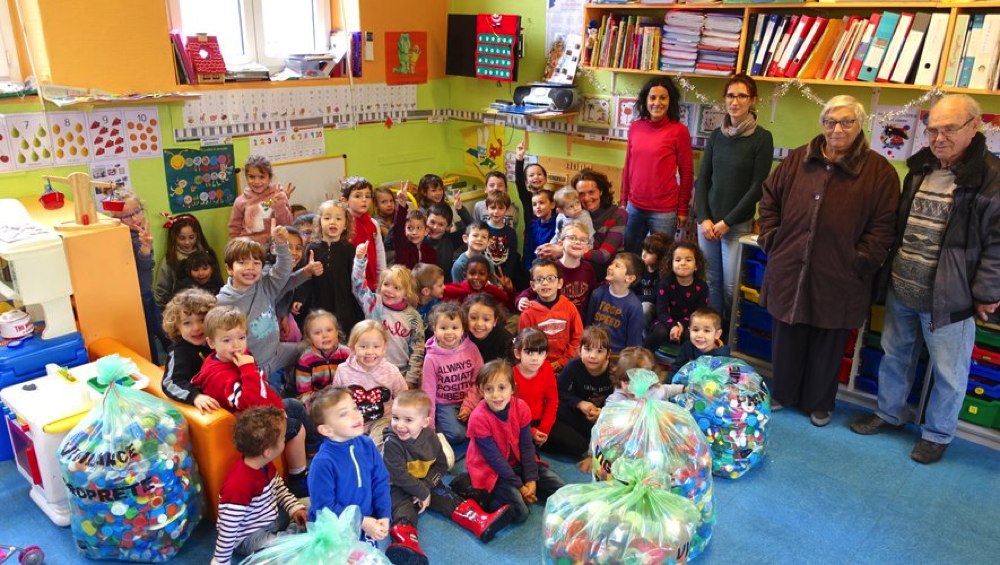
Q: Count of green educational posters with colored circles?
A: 1